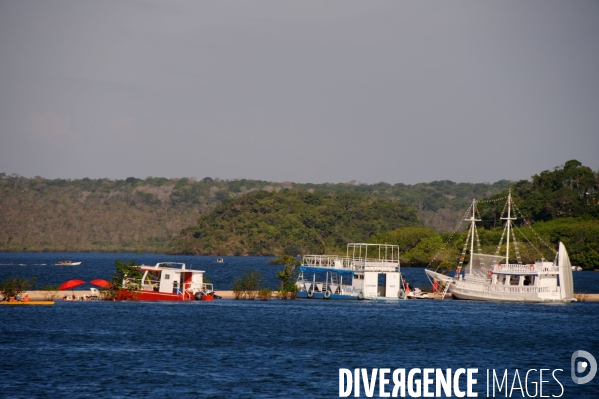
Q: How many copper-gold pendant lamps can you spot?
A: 0